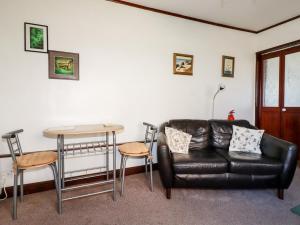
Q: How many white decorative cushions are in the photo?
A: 2